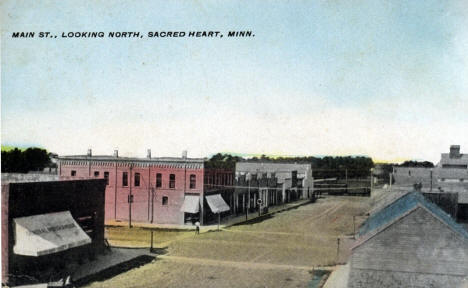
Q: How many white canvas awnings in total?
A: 3